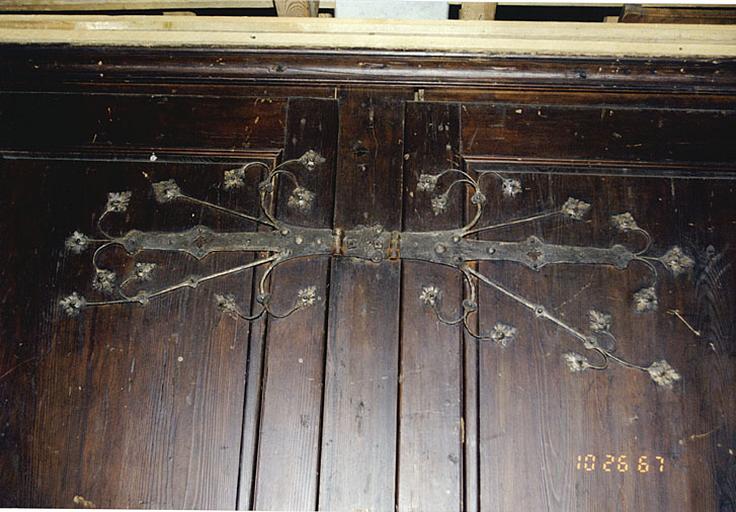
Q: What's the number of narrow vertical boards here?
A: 3